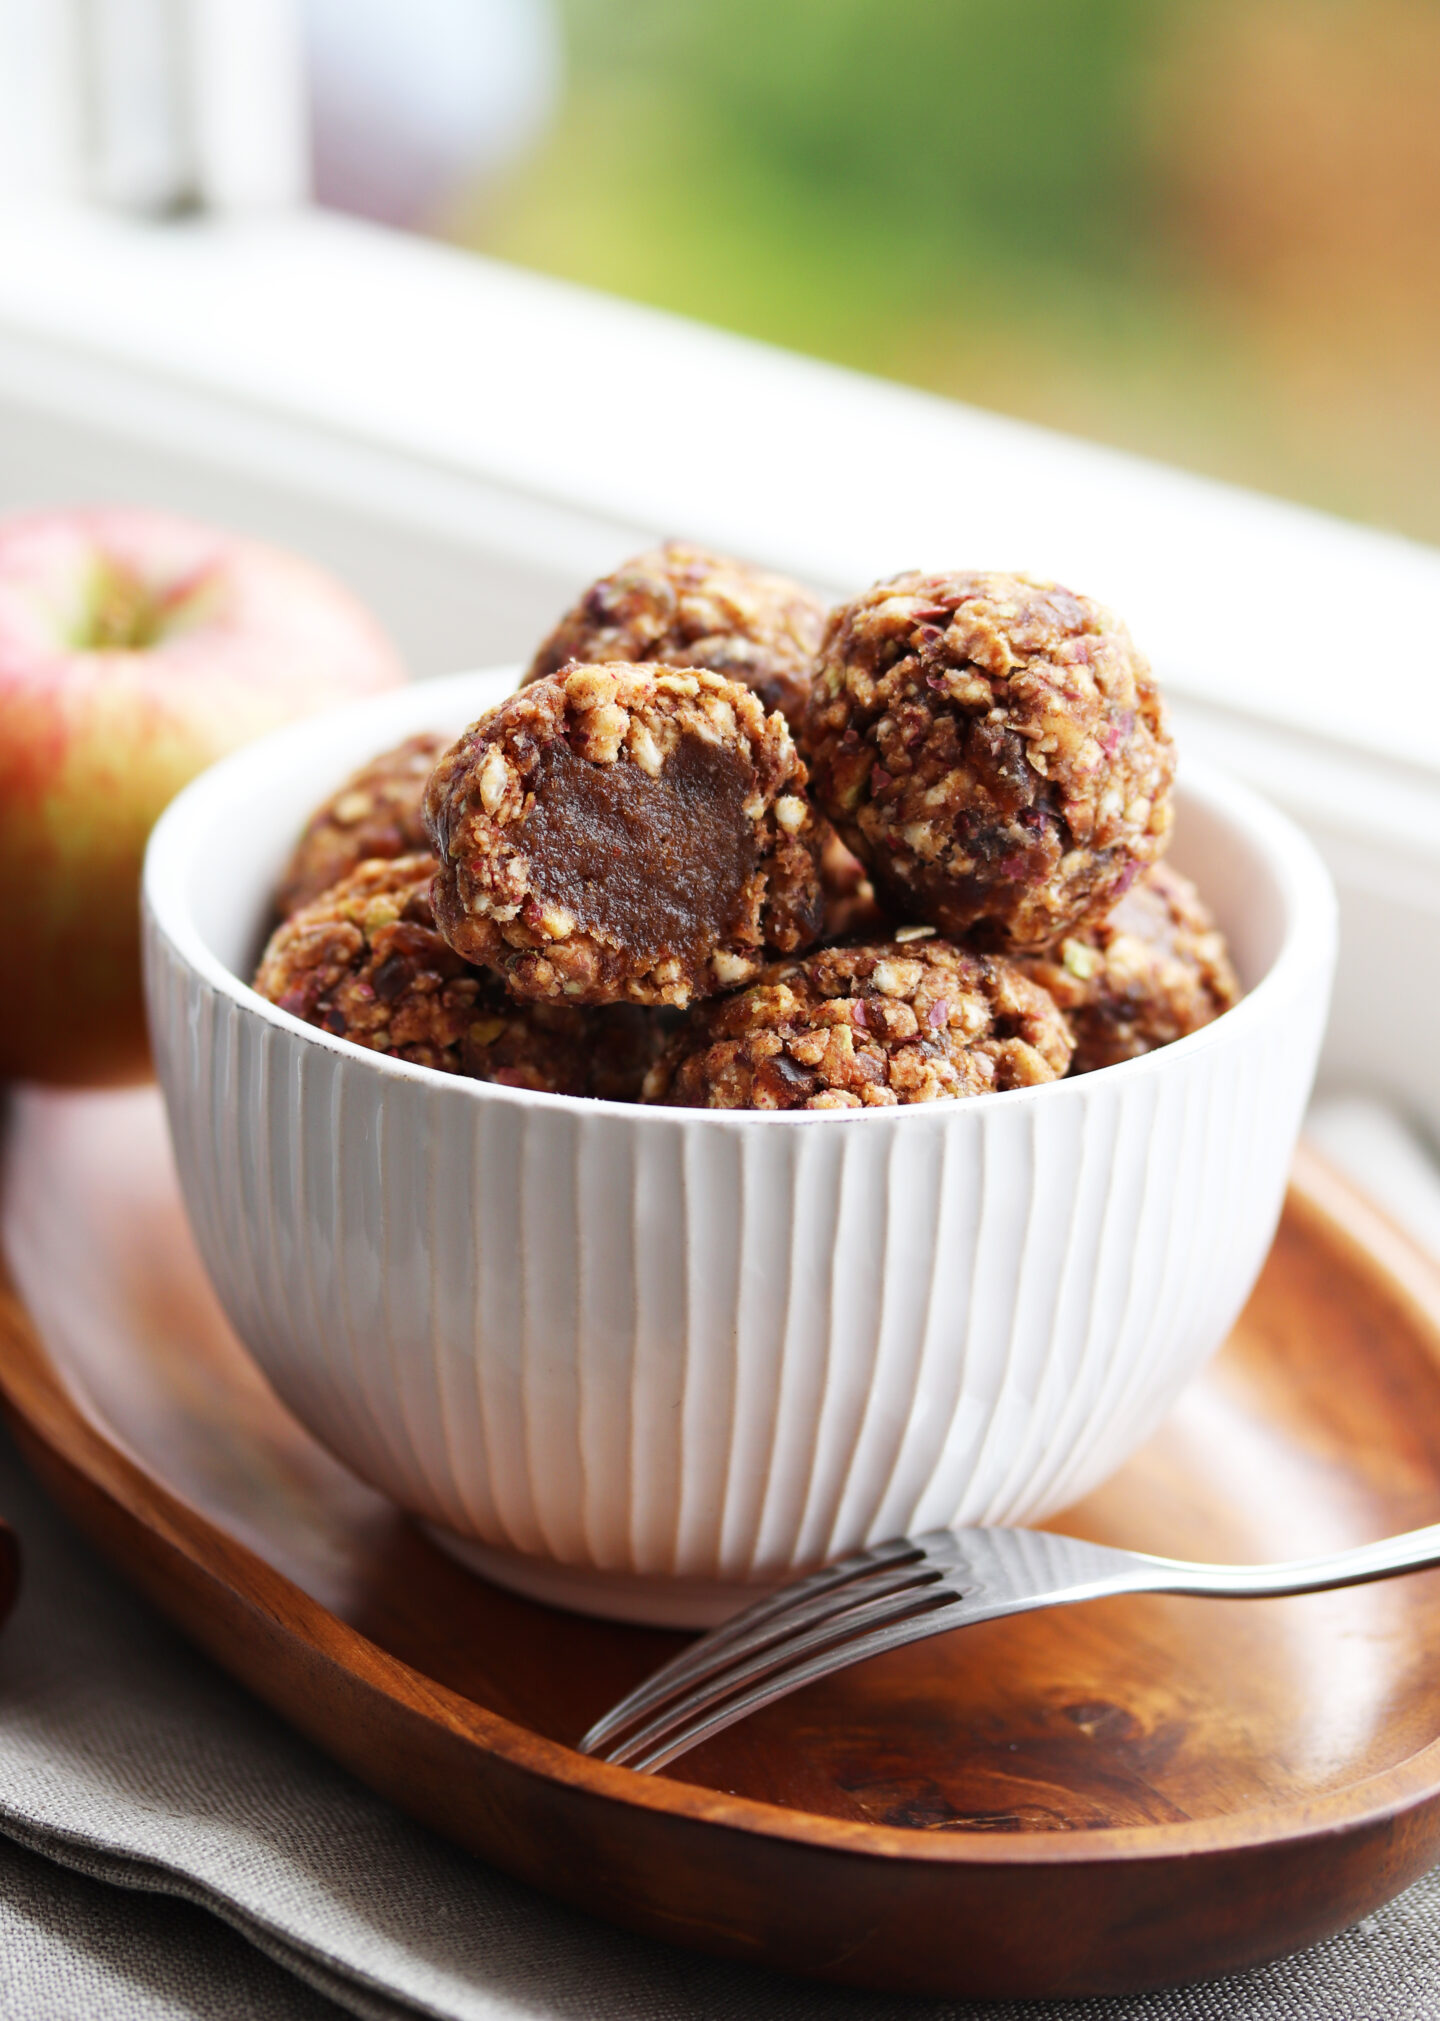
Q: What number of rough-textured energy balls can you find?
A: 7